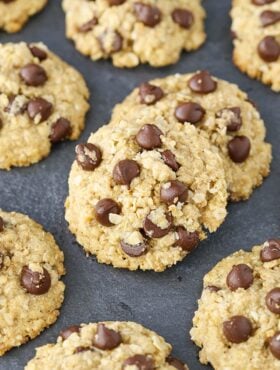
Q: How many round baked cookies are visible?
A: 9